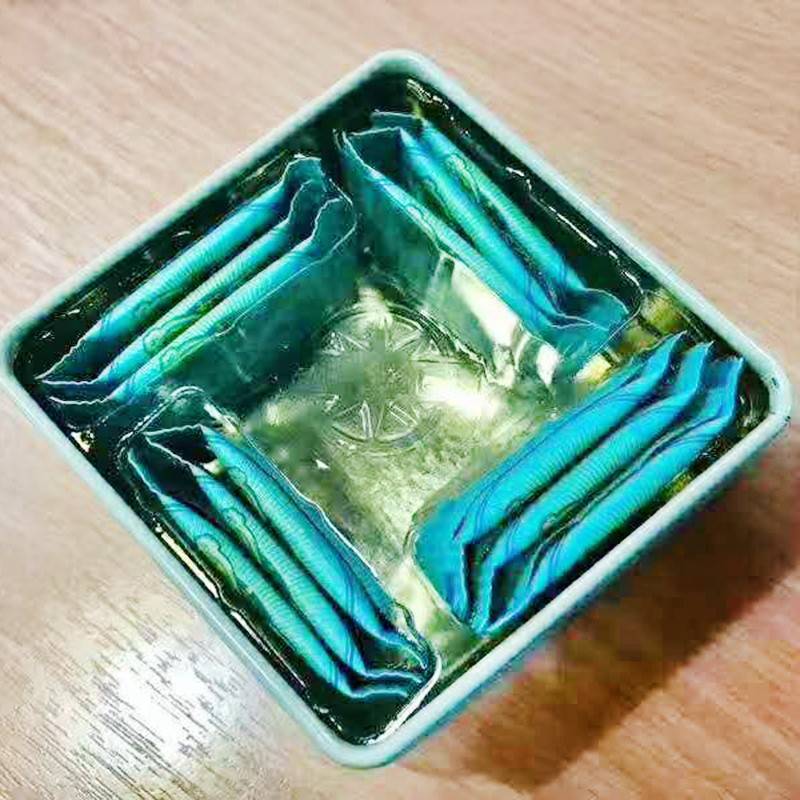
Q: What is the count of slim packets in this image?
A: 12